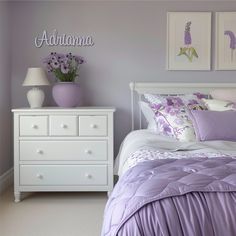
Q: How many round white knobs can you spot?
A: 7